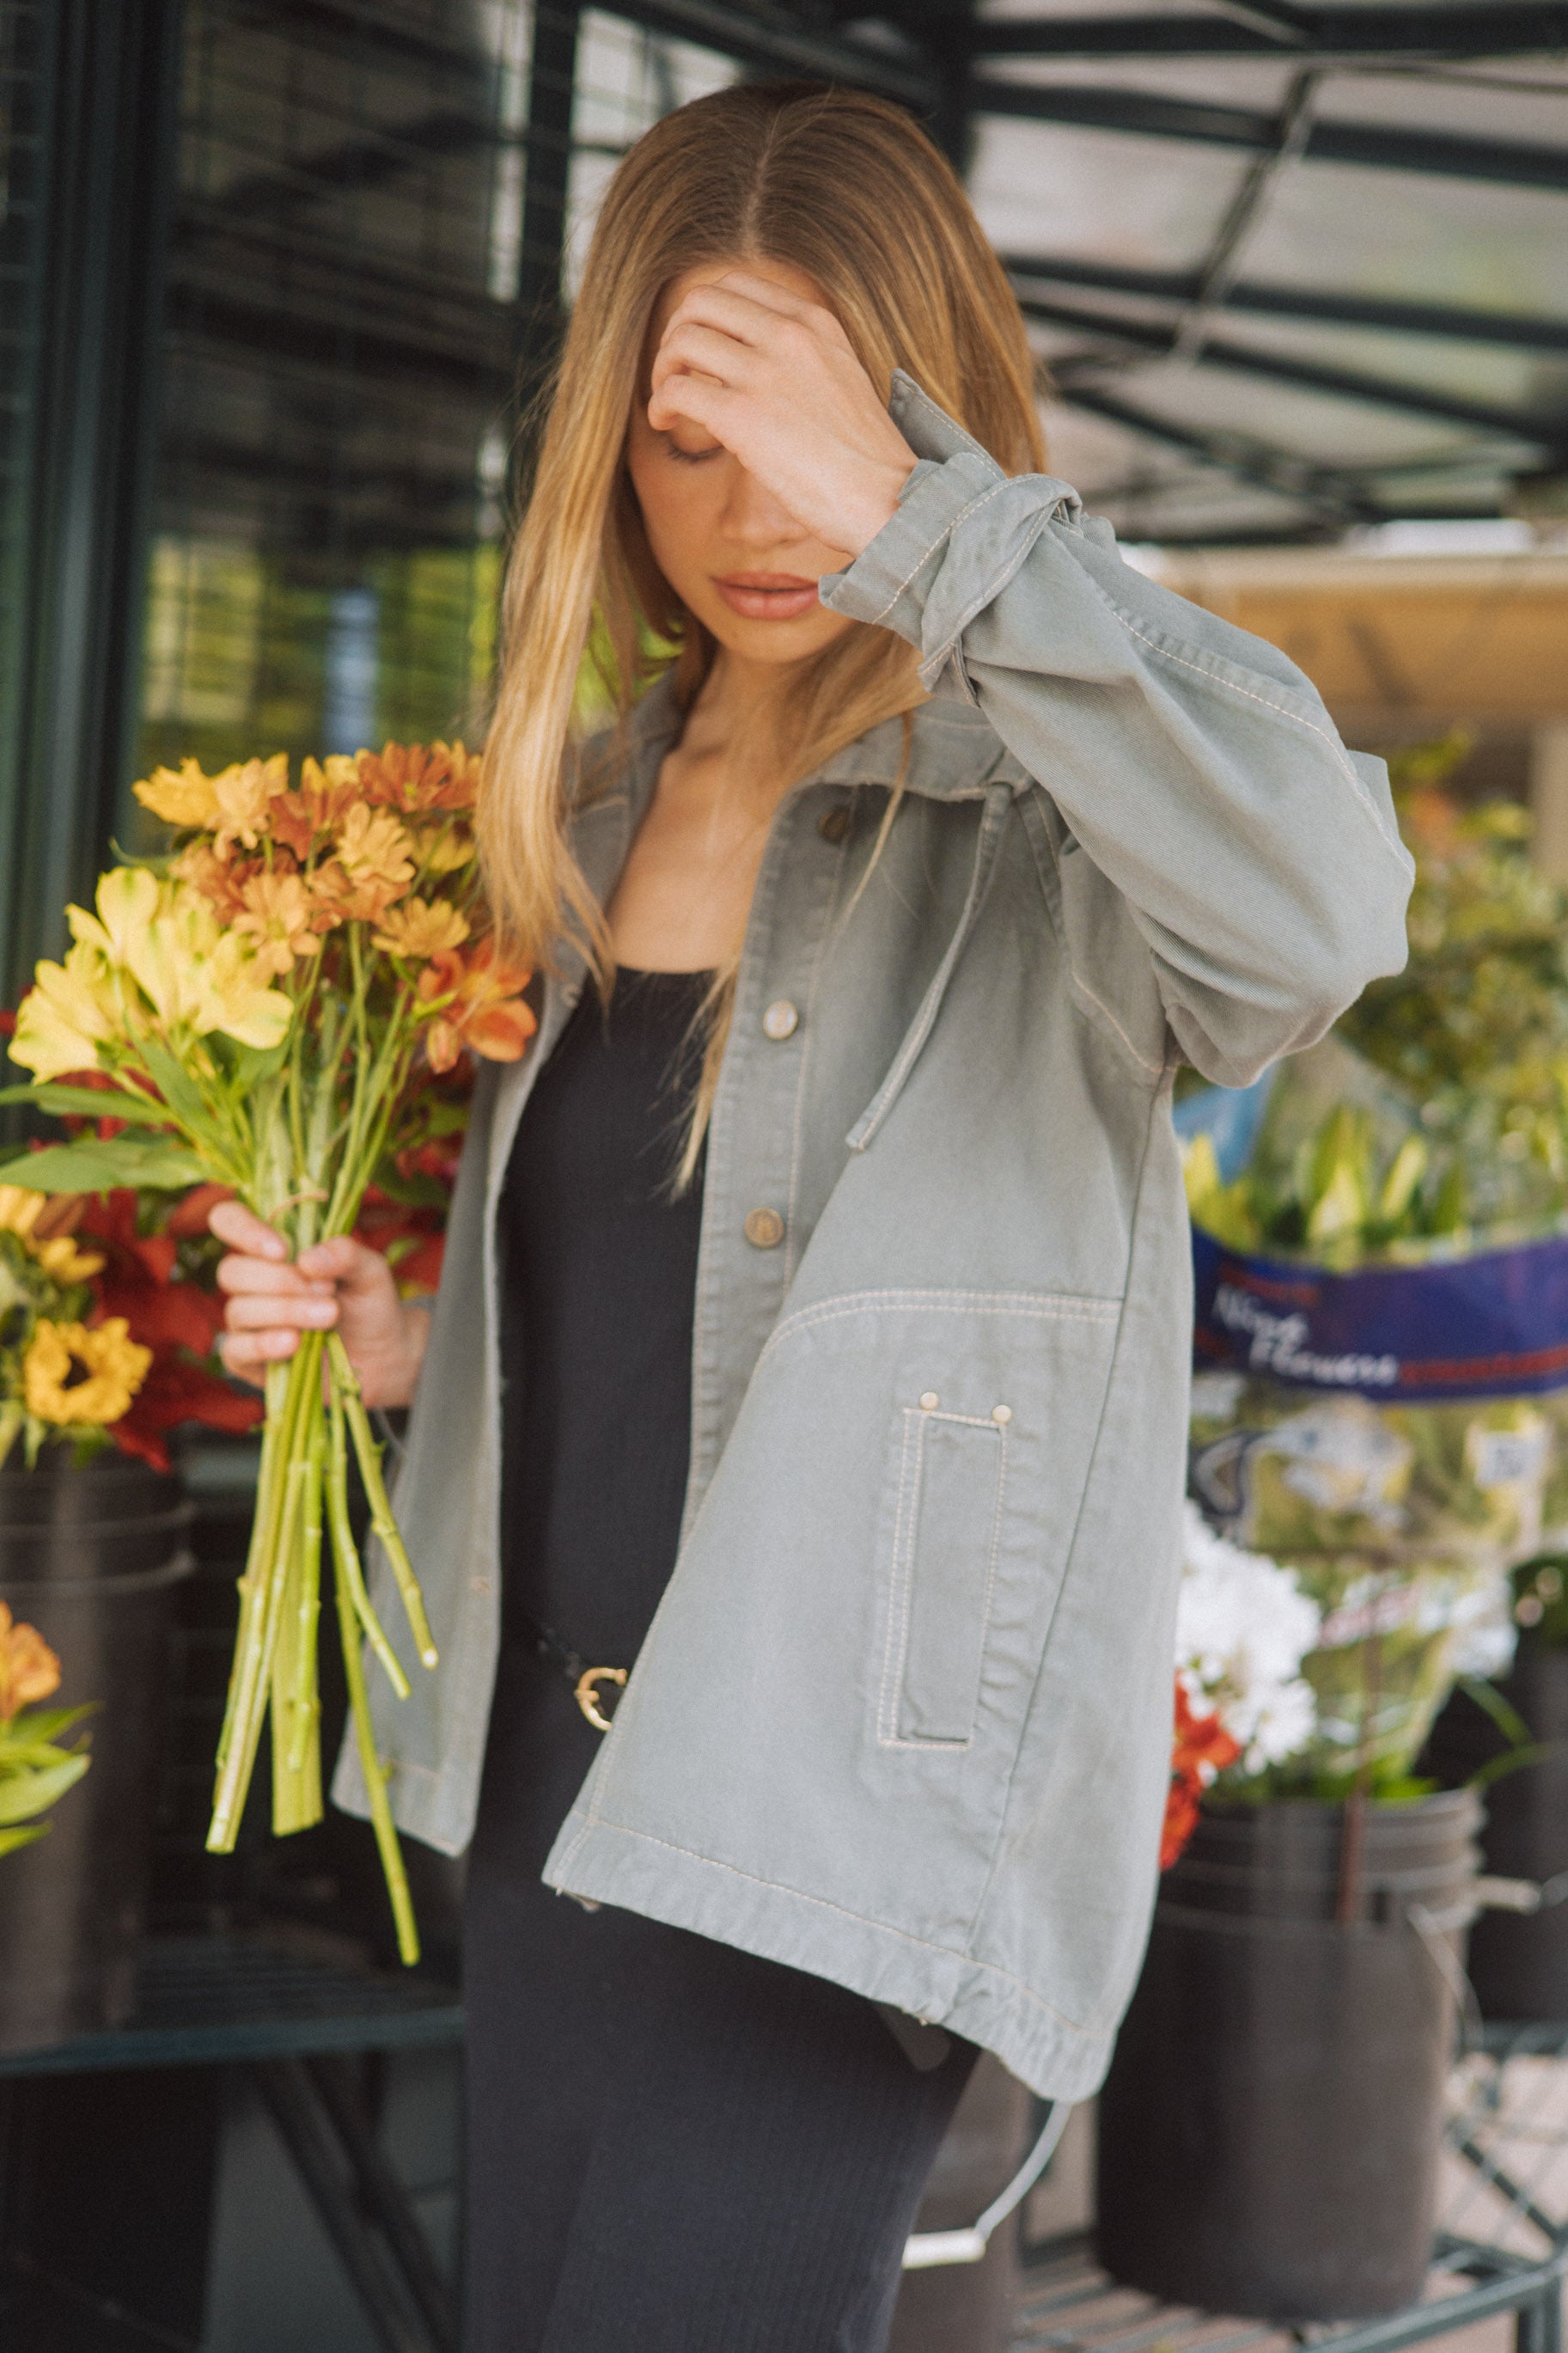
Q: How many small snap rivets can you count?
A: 2